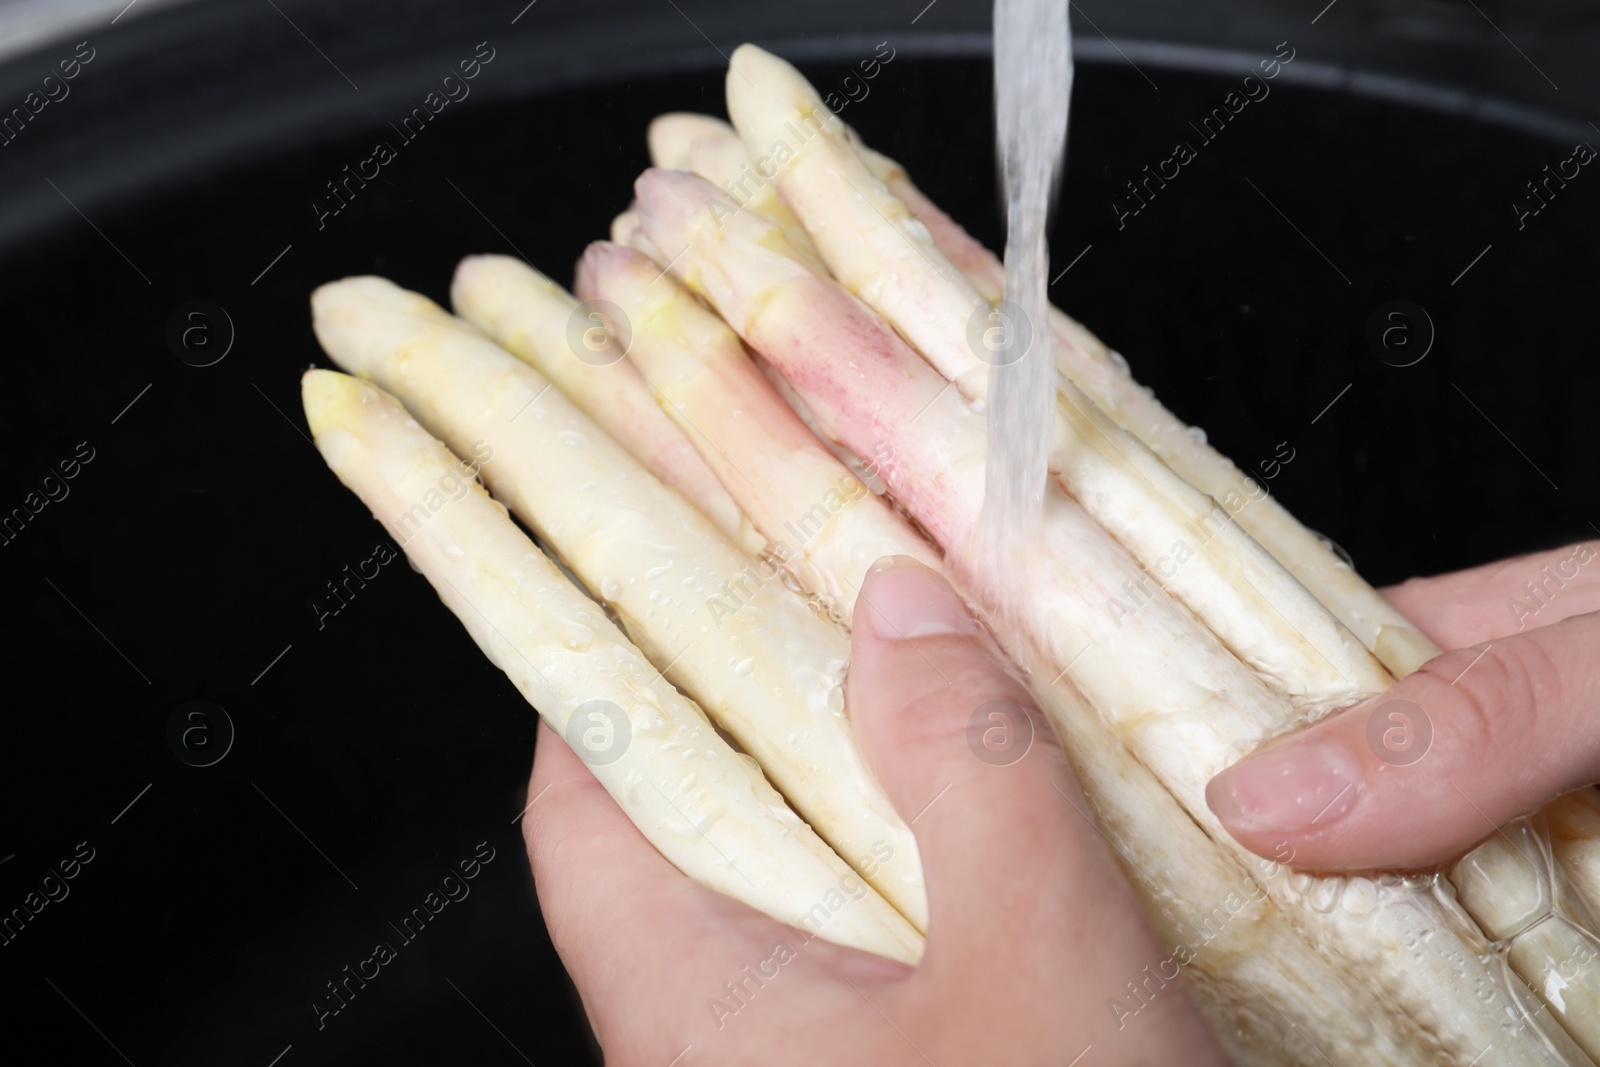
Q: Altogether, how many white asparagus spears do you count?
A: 9